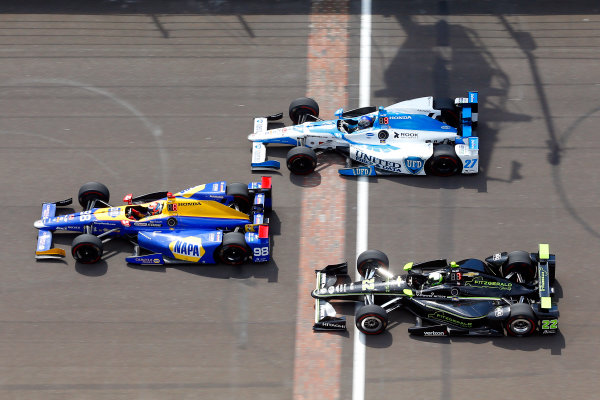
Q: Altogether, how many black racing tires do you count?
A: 12